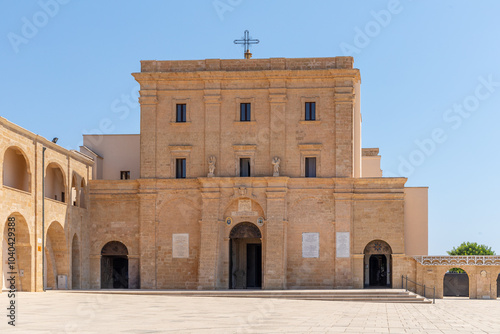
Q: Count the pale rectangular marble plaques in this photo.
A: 3